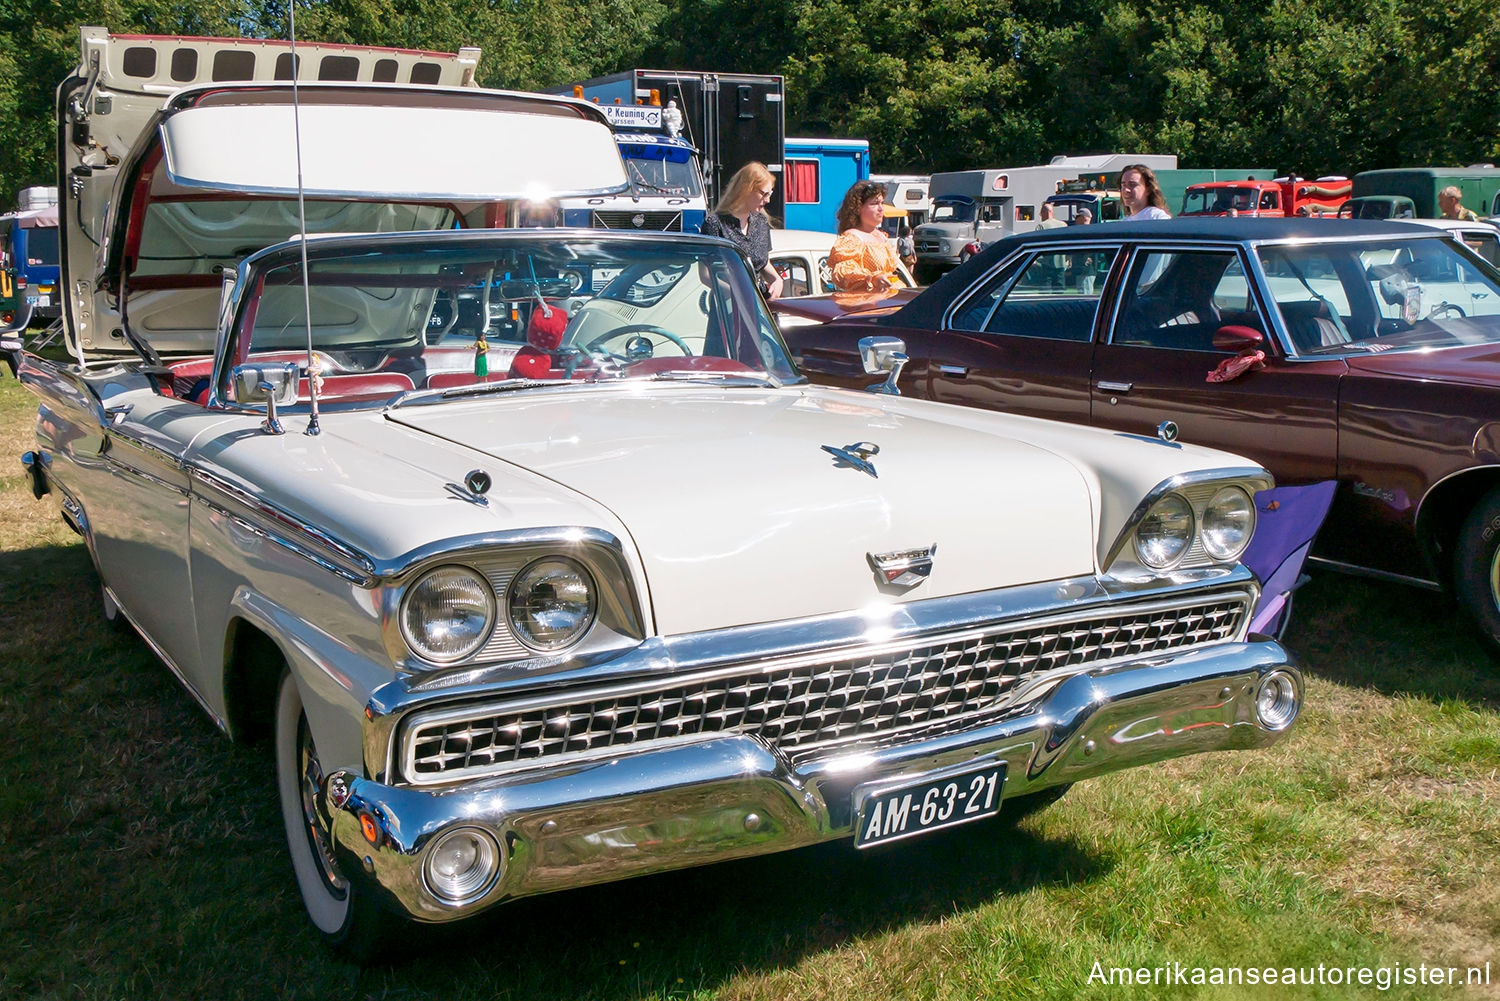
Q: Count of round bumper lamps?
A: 2